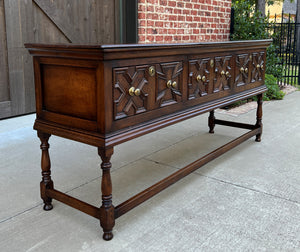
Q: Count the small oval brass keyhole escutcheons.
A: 3